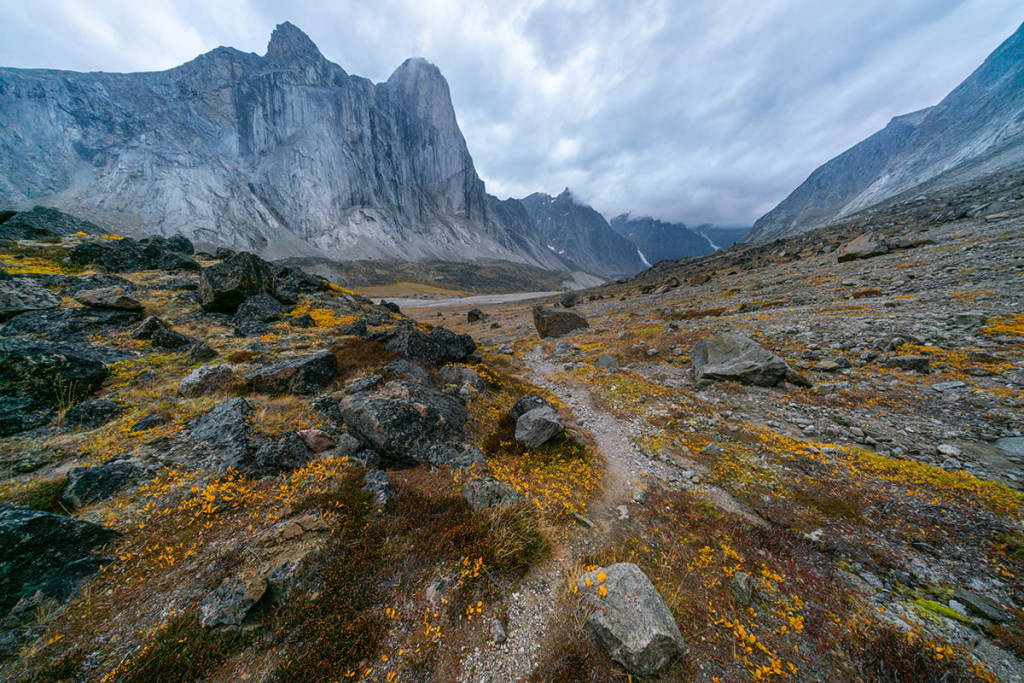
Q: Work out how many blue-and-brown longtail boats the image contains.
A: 0